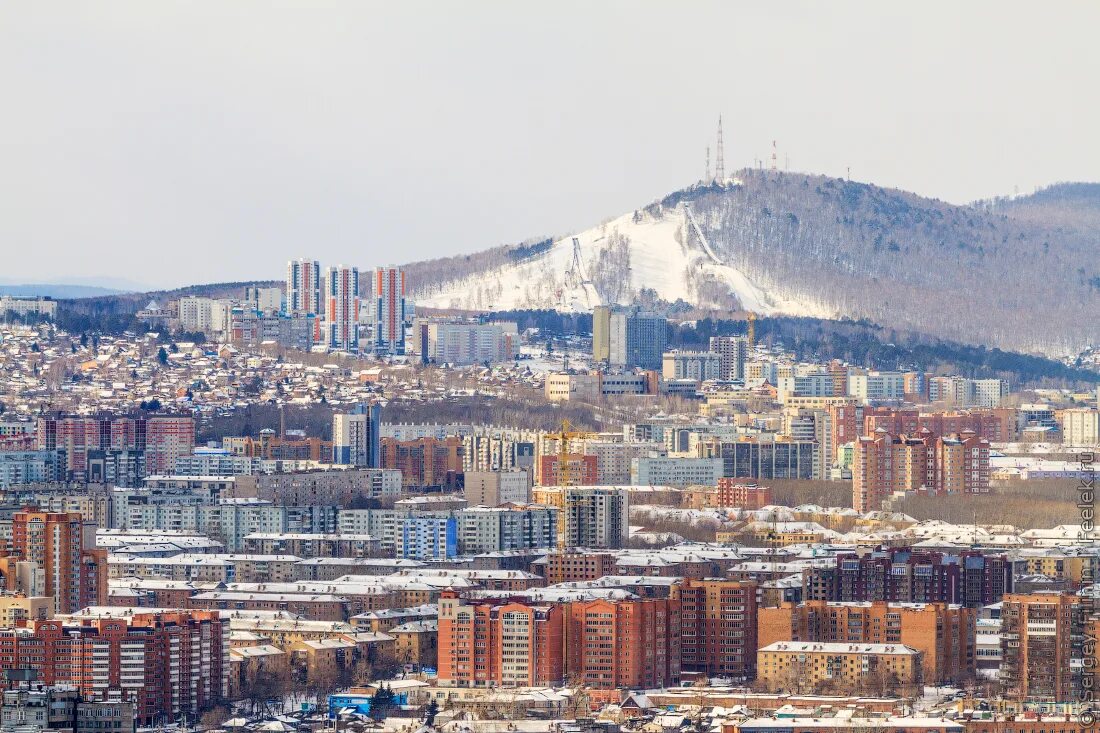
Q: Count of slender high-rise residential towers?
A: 3